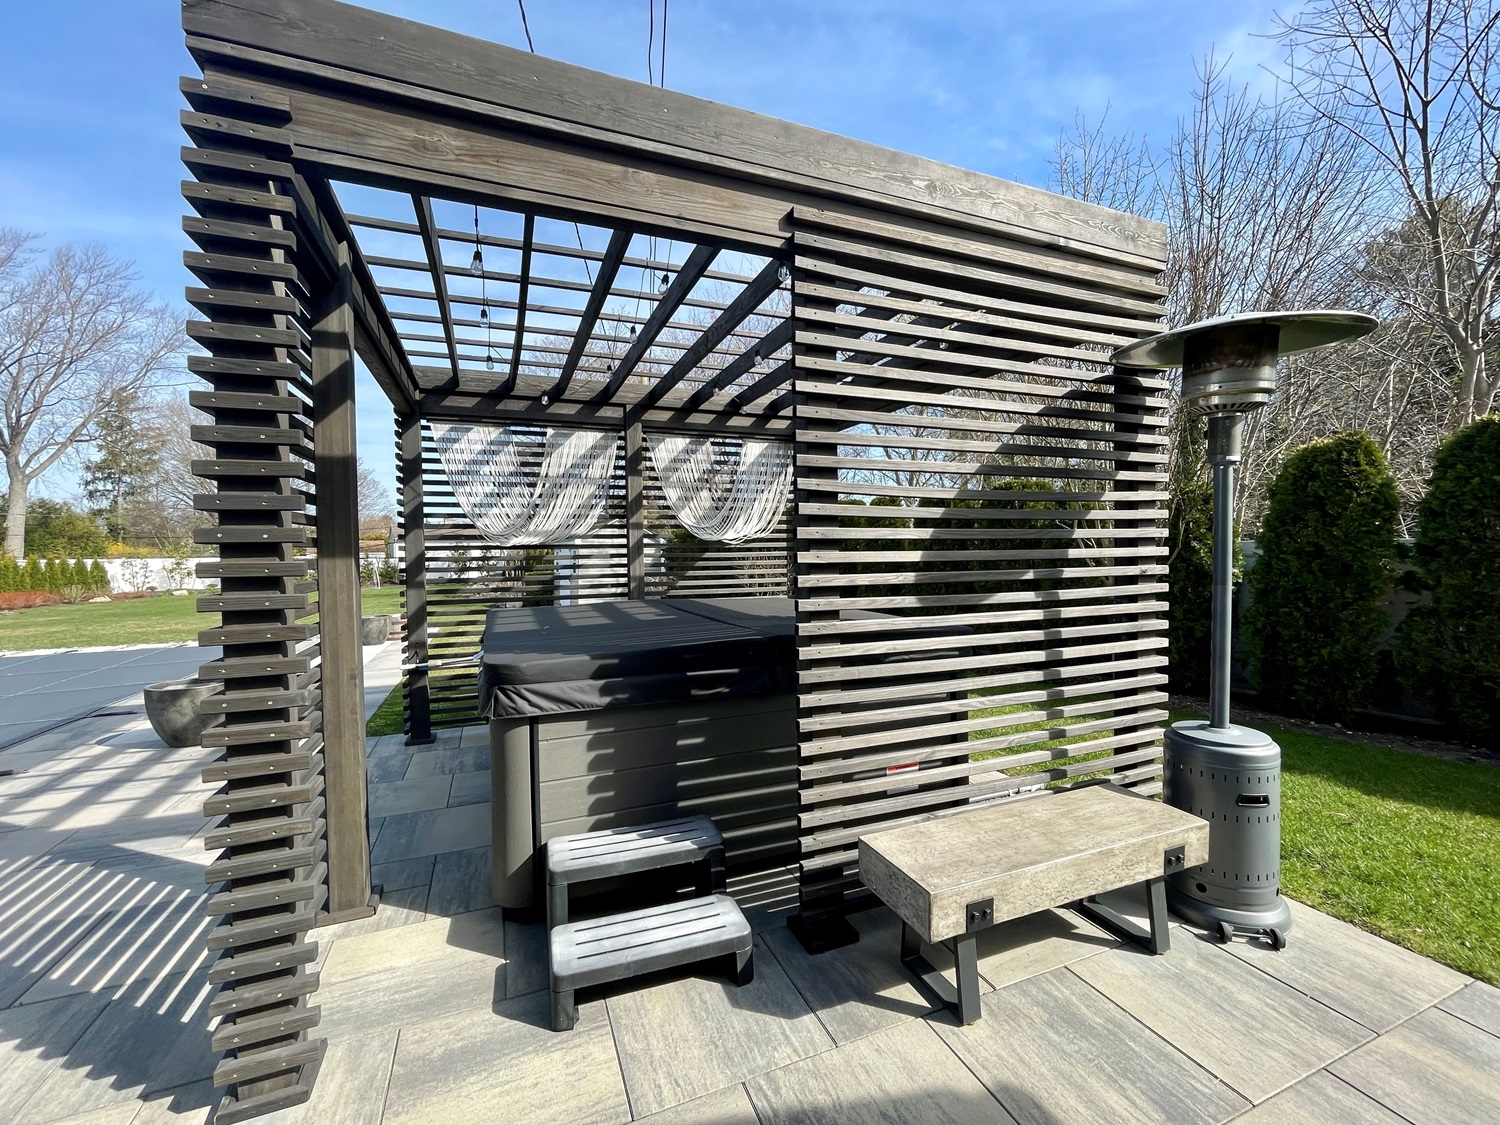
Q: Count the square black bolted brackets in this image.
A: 2